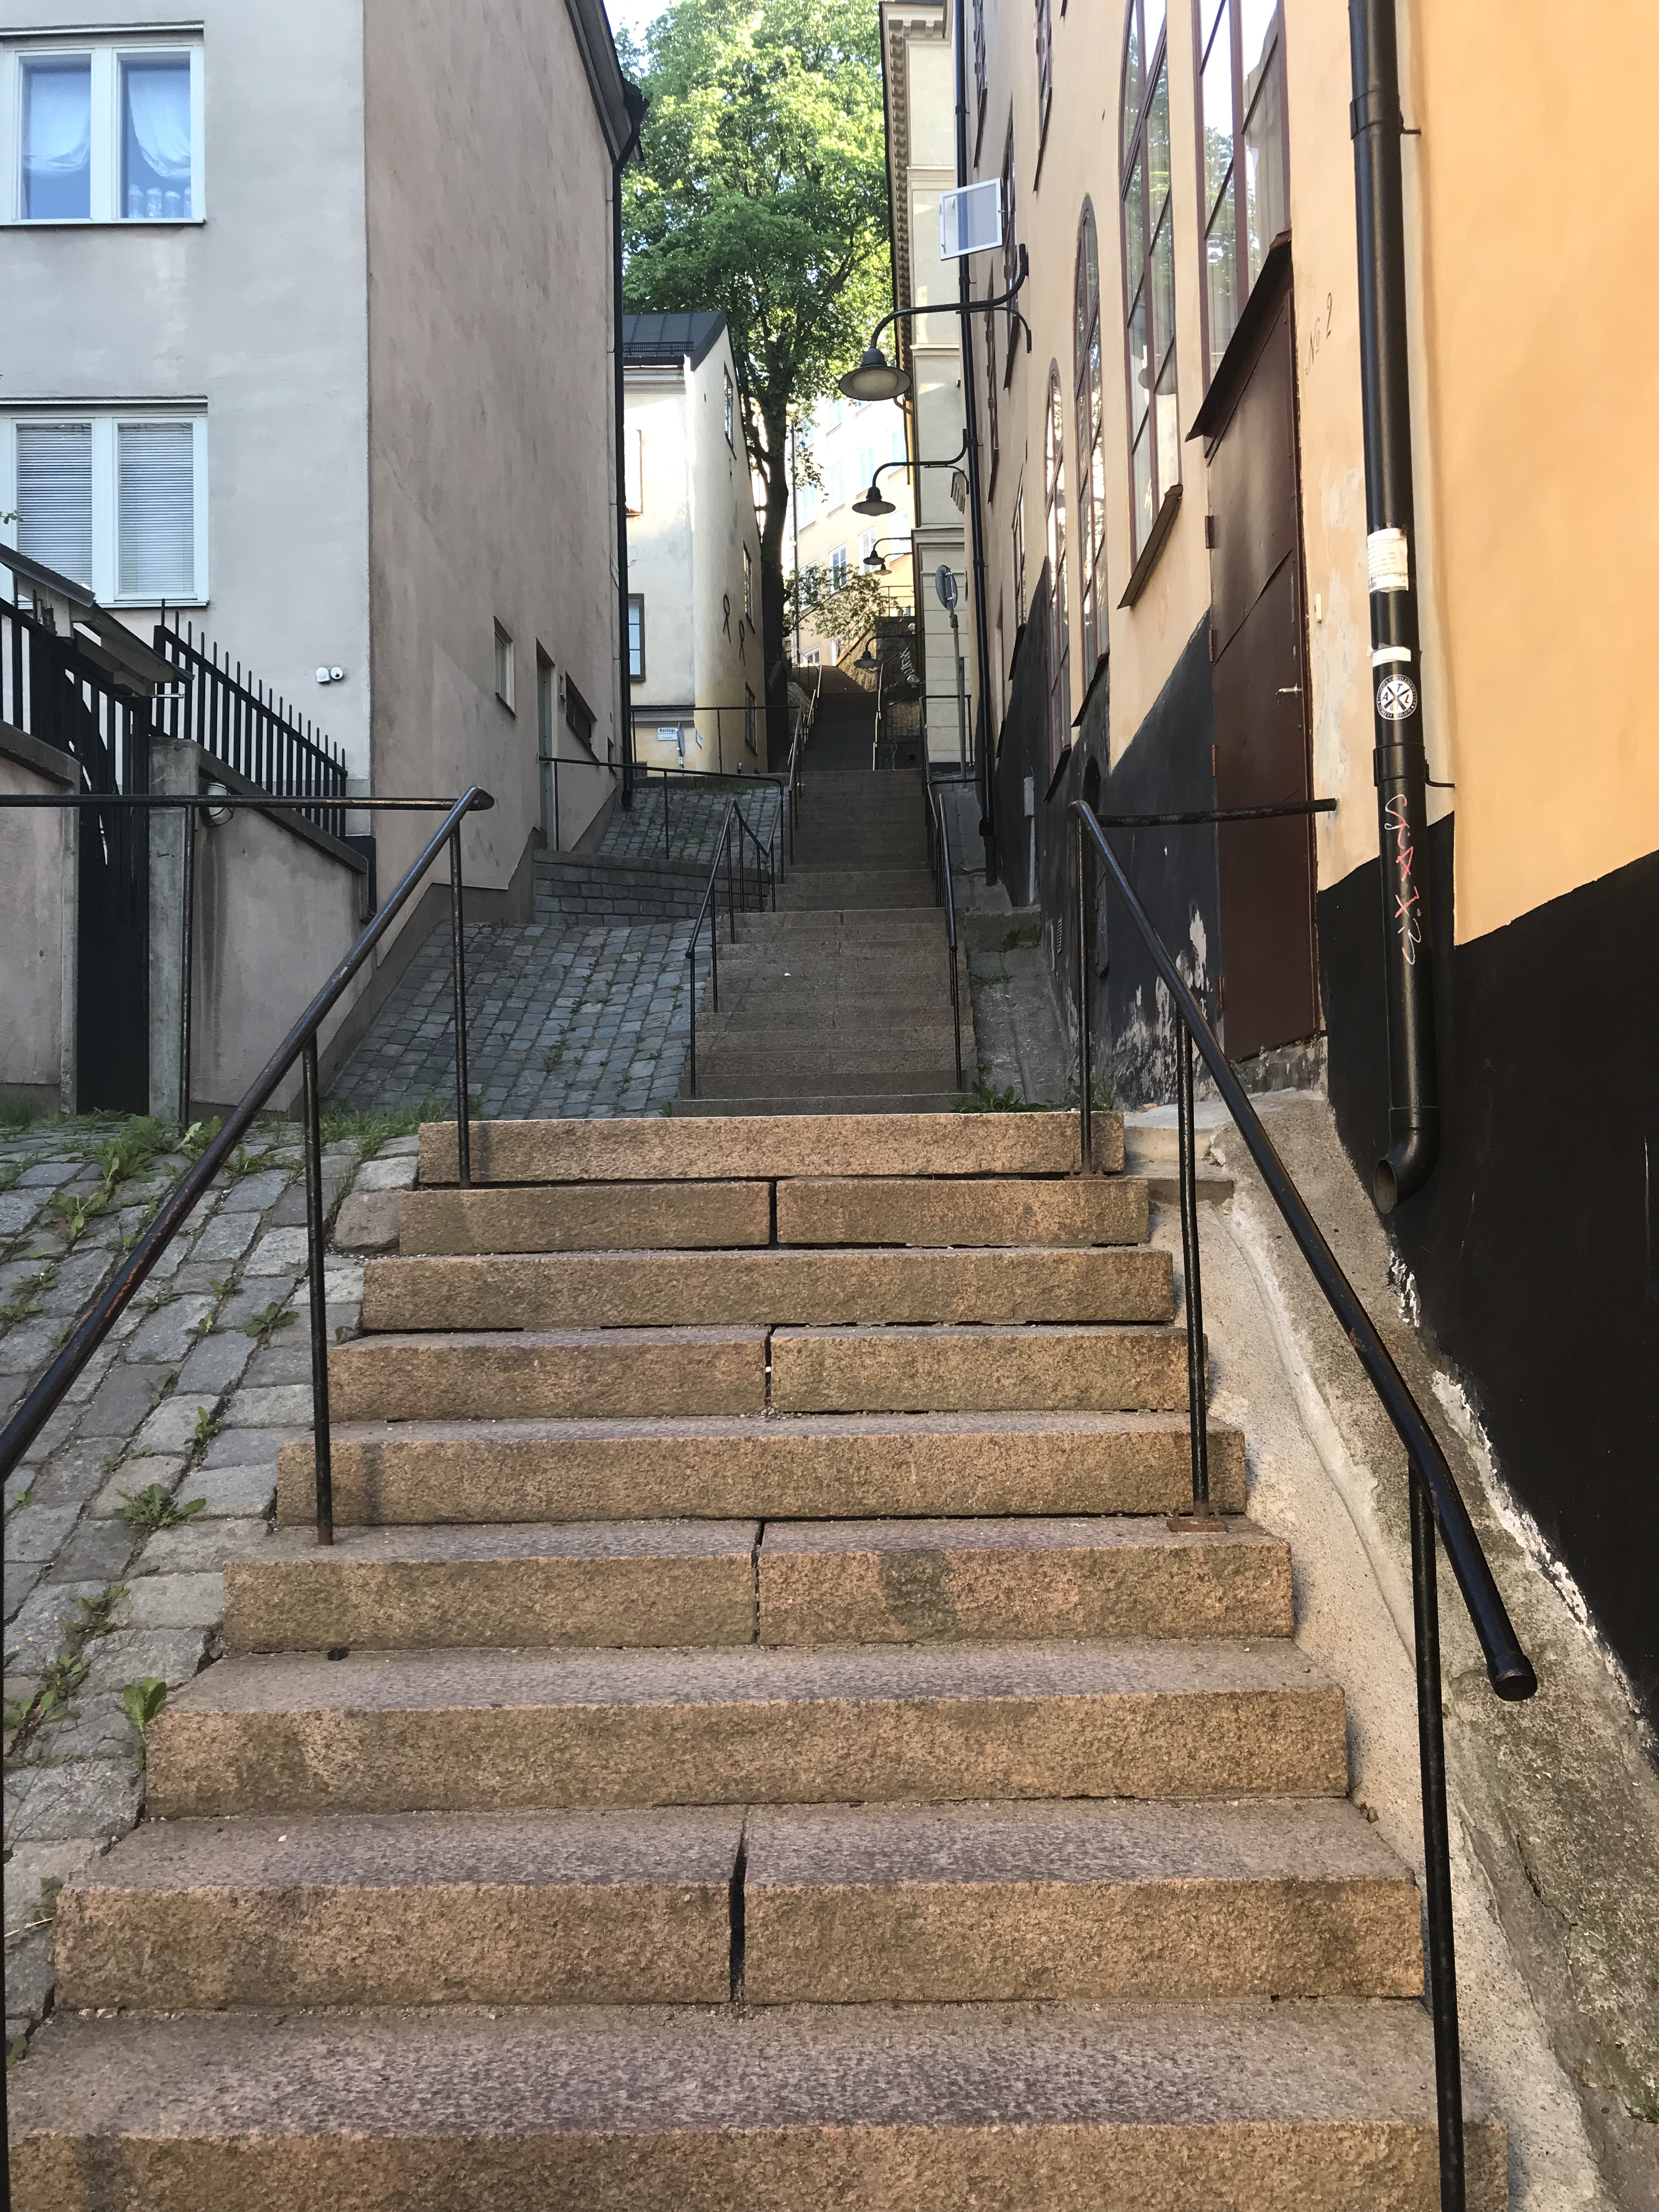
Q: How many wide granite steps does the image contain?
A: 9